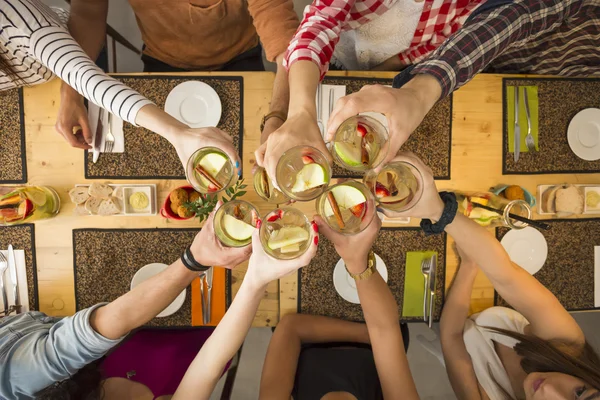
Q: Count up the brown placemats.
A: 8